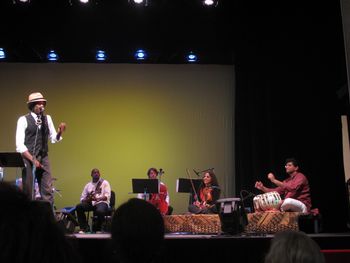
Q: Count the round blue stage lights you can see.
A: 5